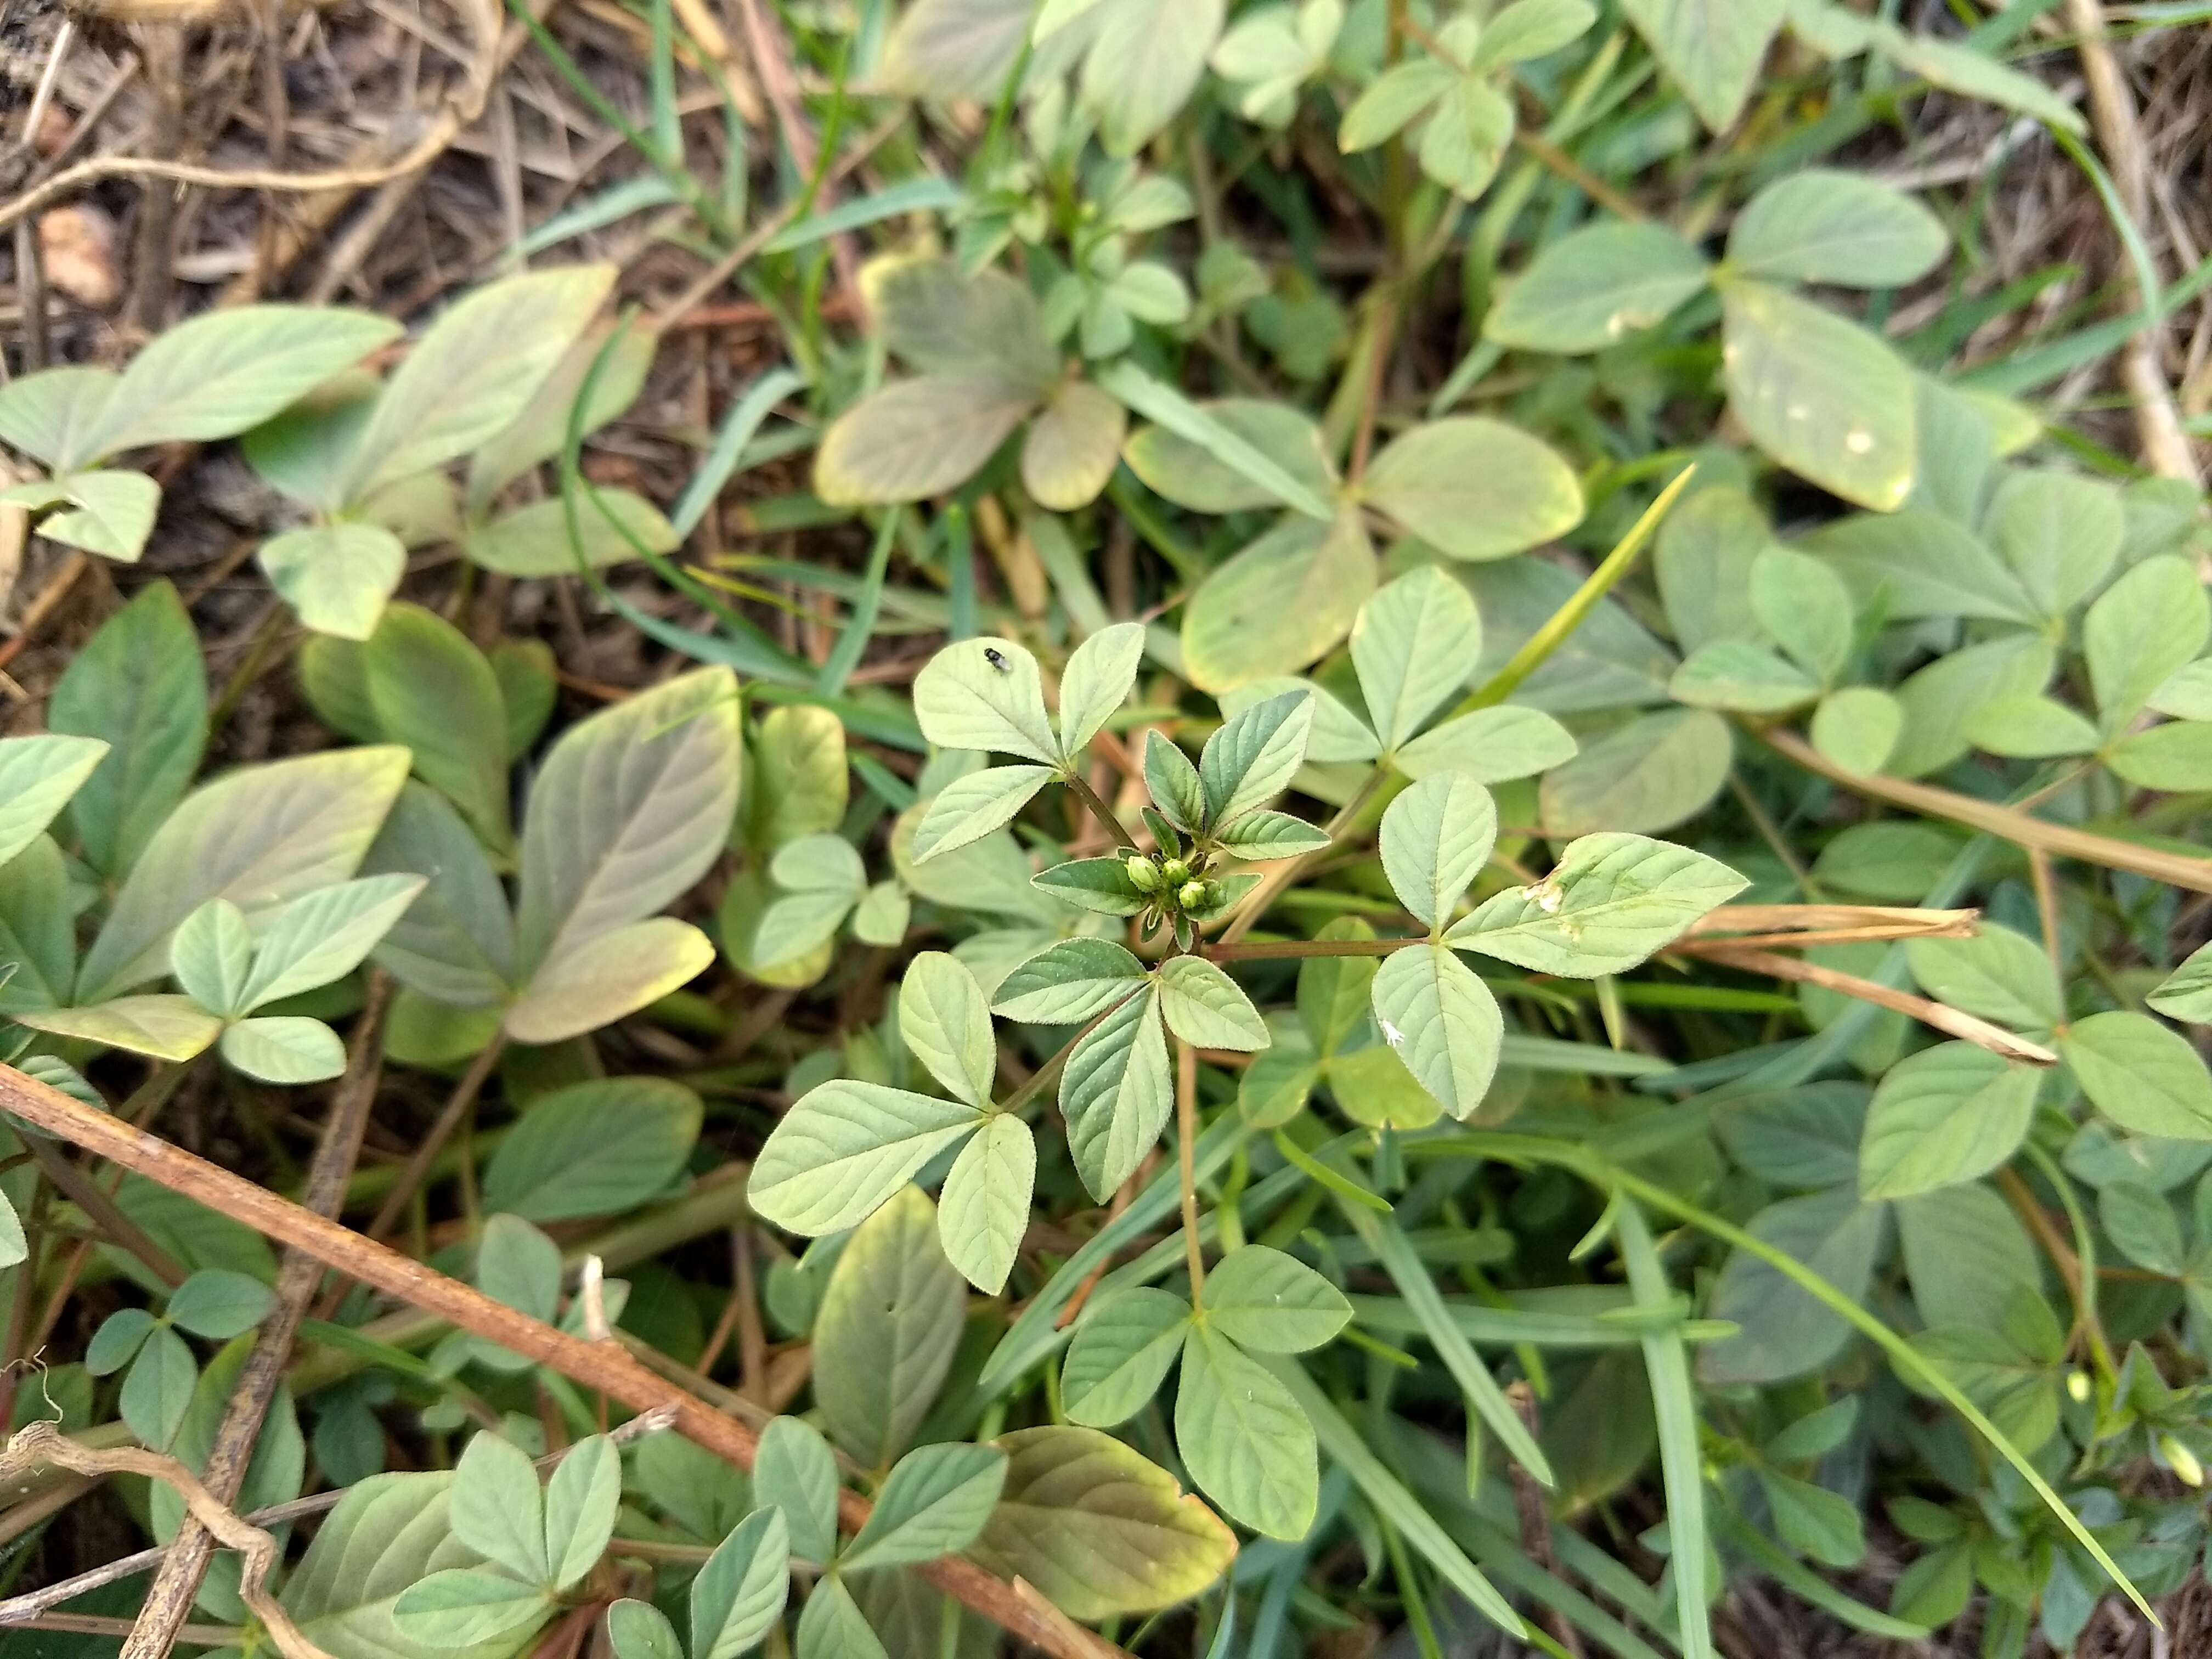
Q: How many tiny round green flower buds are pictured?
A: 3